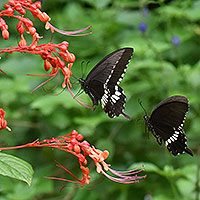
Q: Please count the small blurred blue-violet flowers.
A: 3